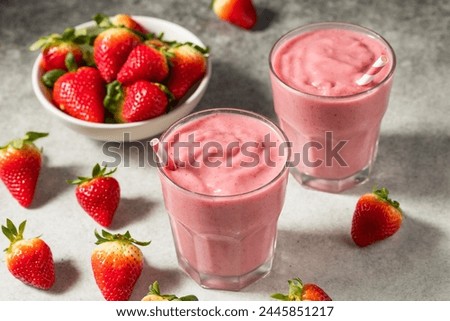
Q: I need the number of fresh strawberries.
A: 15